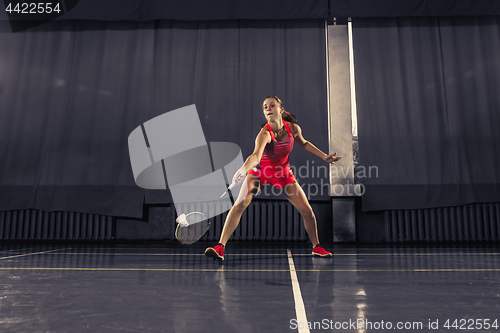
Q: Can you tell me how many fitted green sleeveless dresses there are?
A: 0